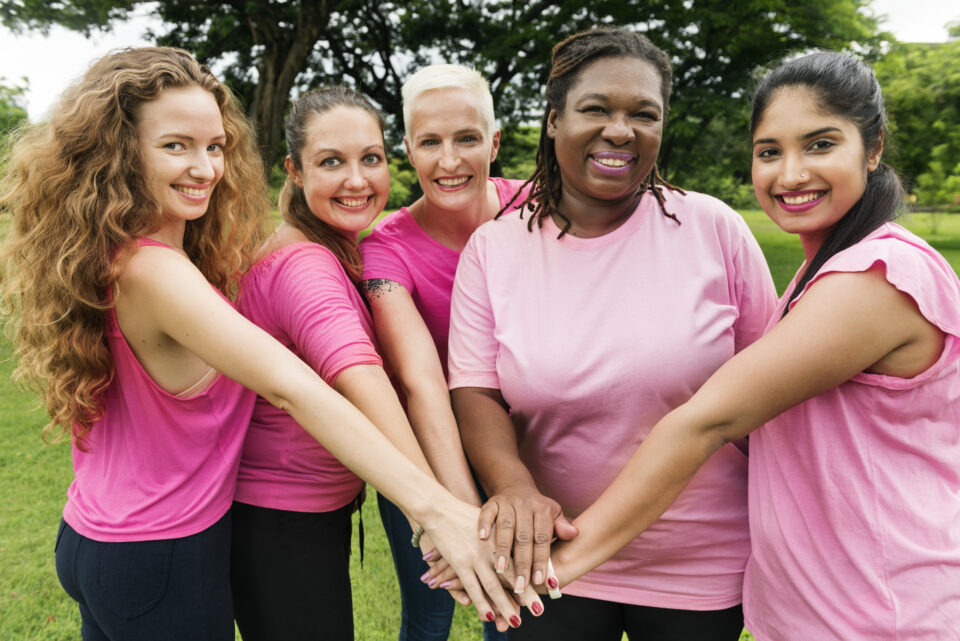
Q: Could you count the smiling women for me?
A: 5